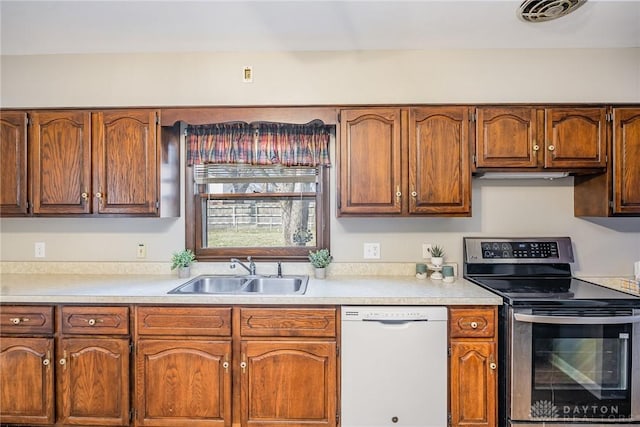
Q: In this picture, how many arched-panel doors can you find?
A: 13